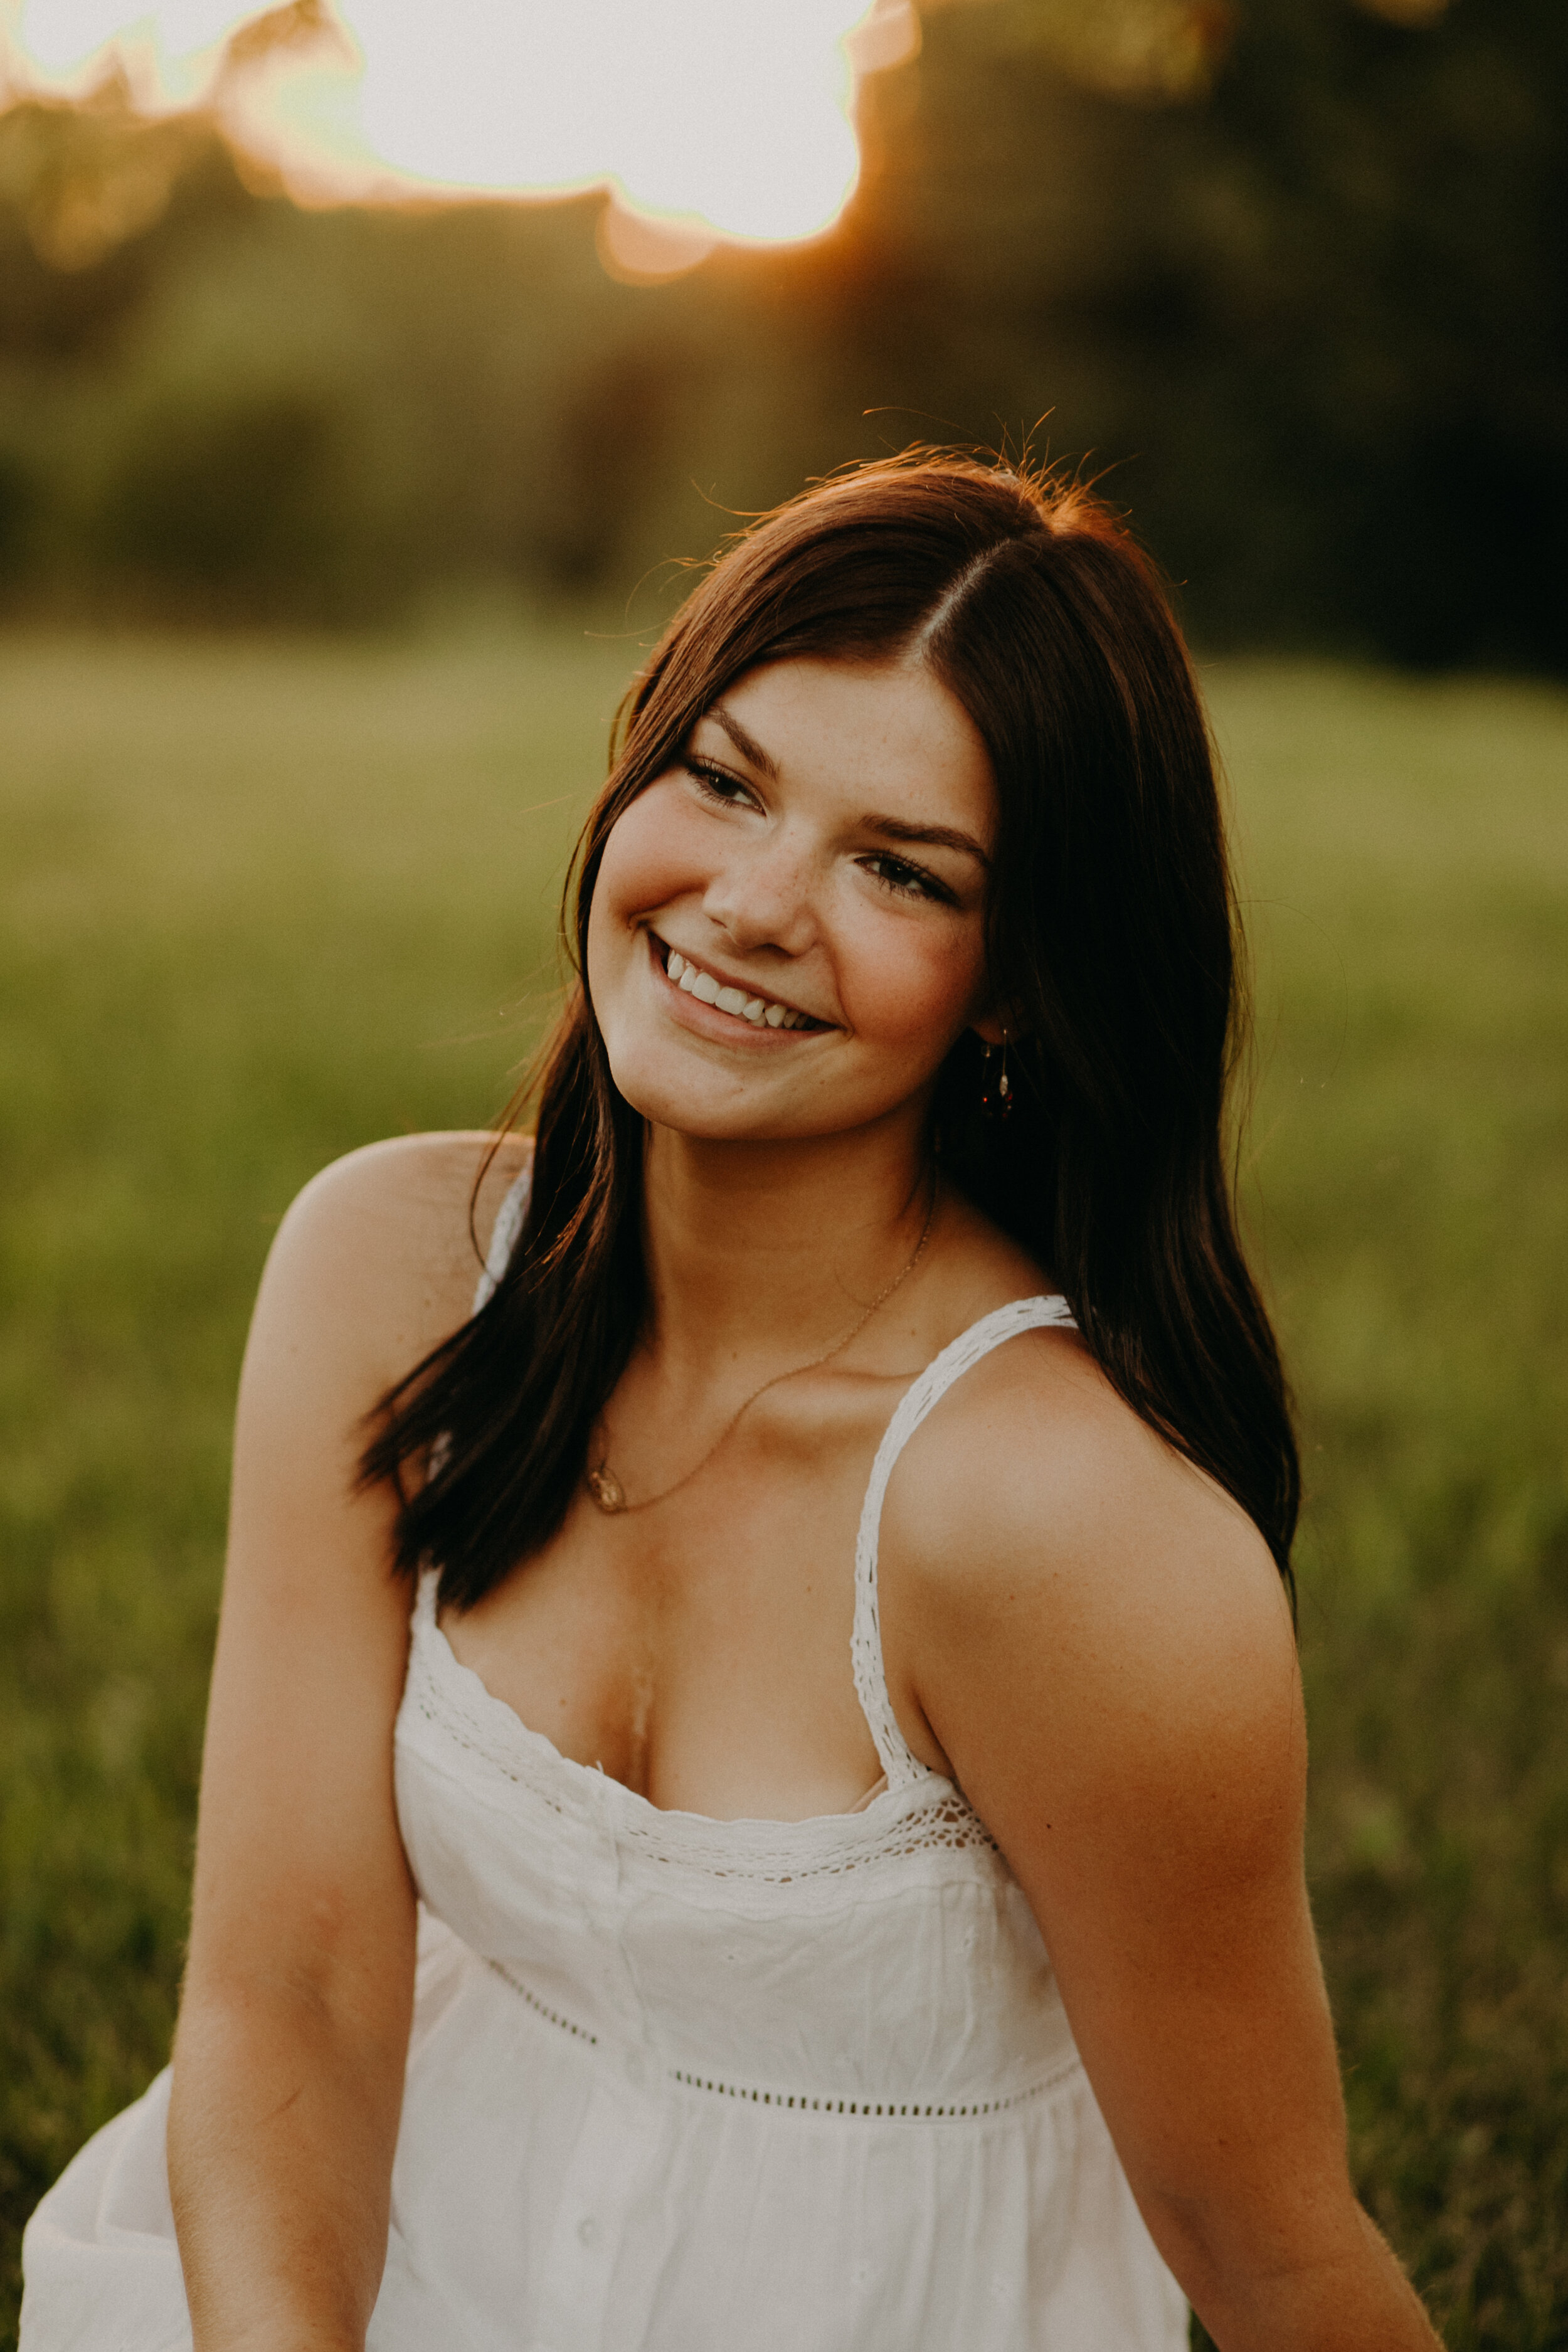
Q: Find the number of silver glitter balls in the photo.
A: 0